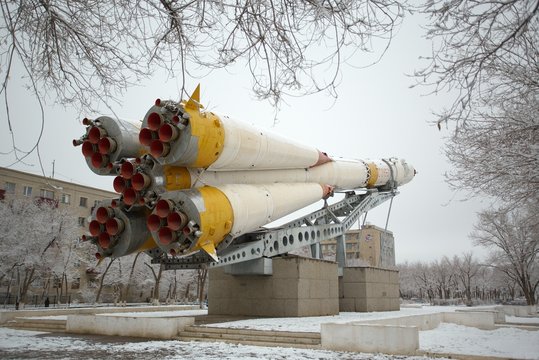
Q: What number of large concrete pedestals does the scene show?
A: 2